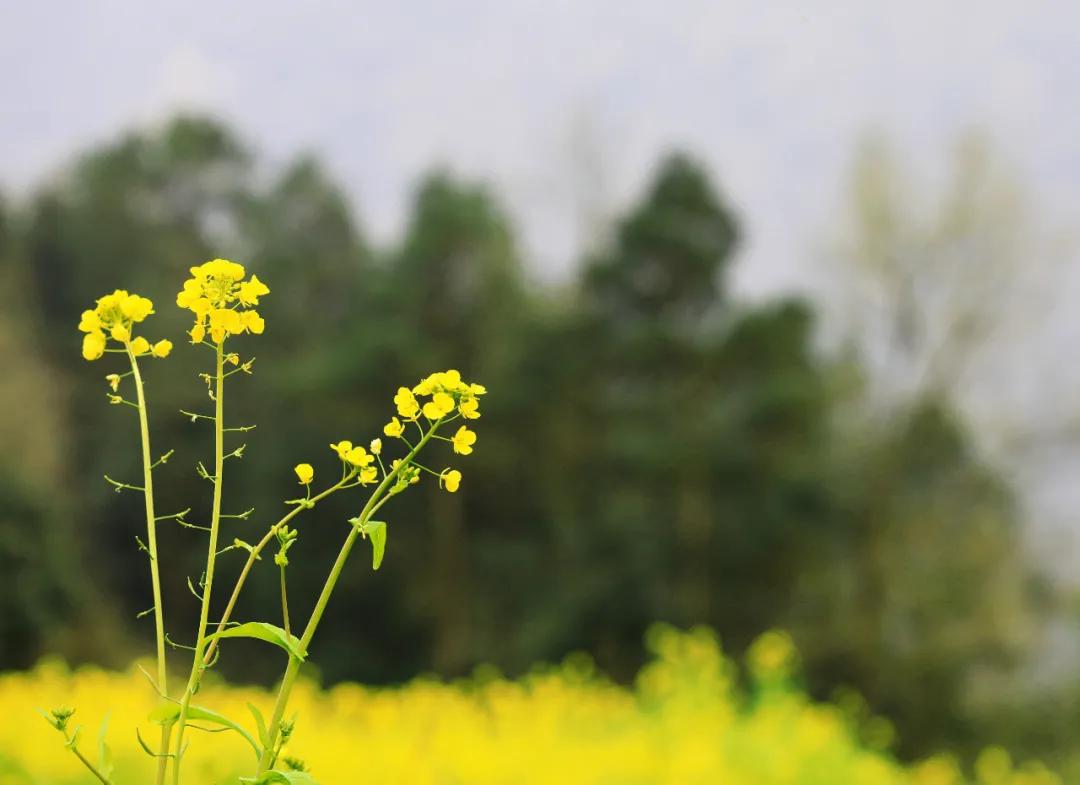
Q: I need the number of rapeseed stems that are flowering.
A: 4